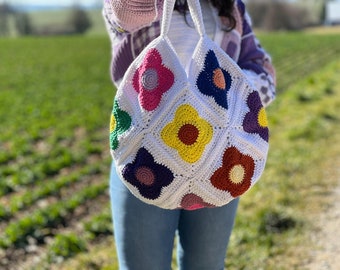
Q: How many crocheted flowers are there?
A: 8